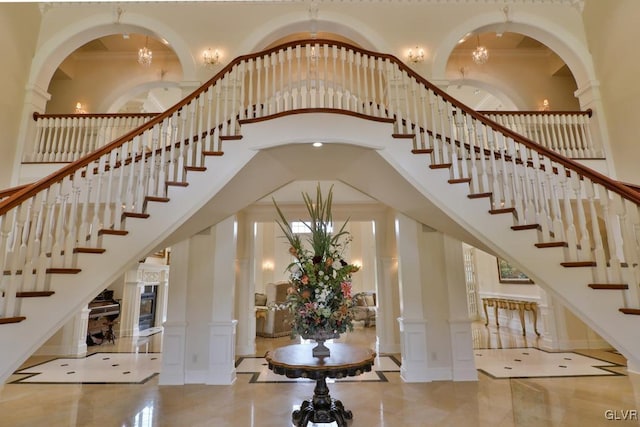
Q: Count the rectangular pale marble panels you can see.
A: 3